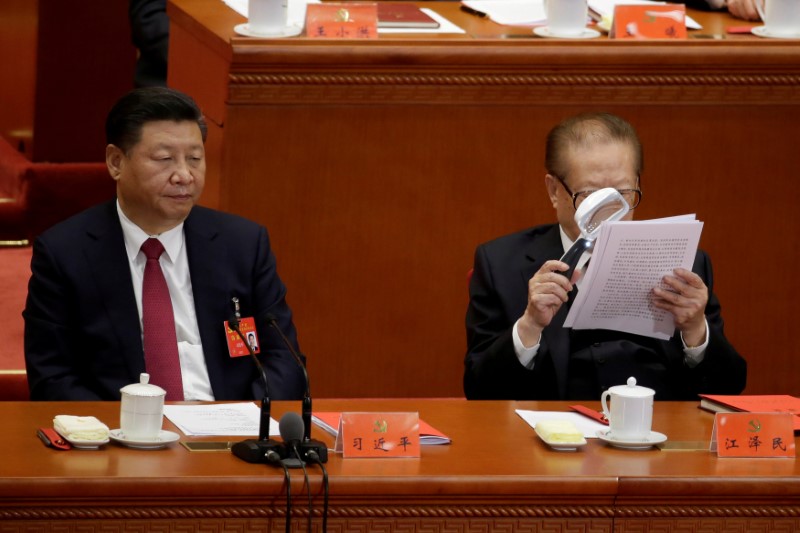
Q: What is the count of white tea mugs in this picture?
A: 5